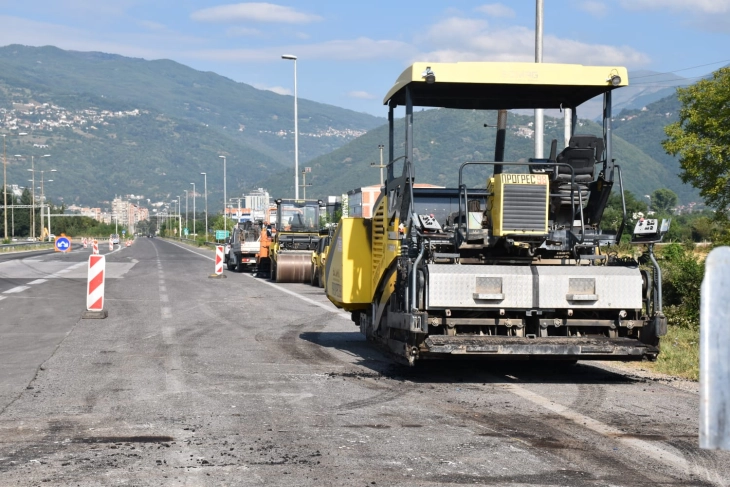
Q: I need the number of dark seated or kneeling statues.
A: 0